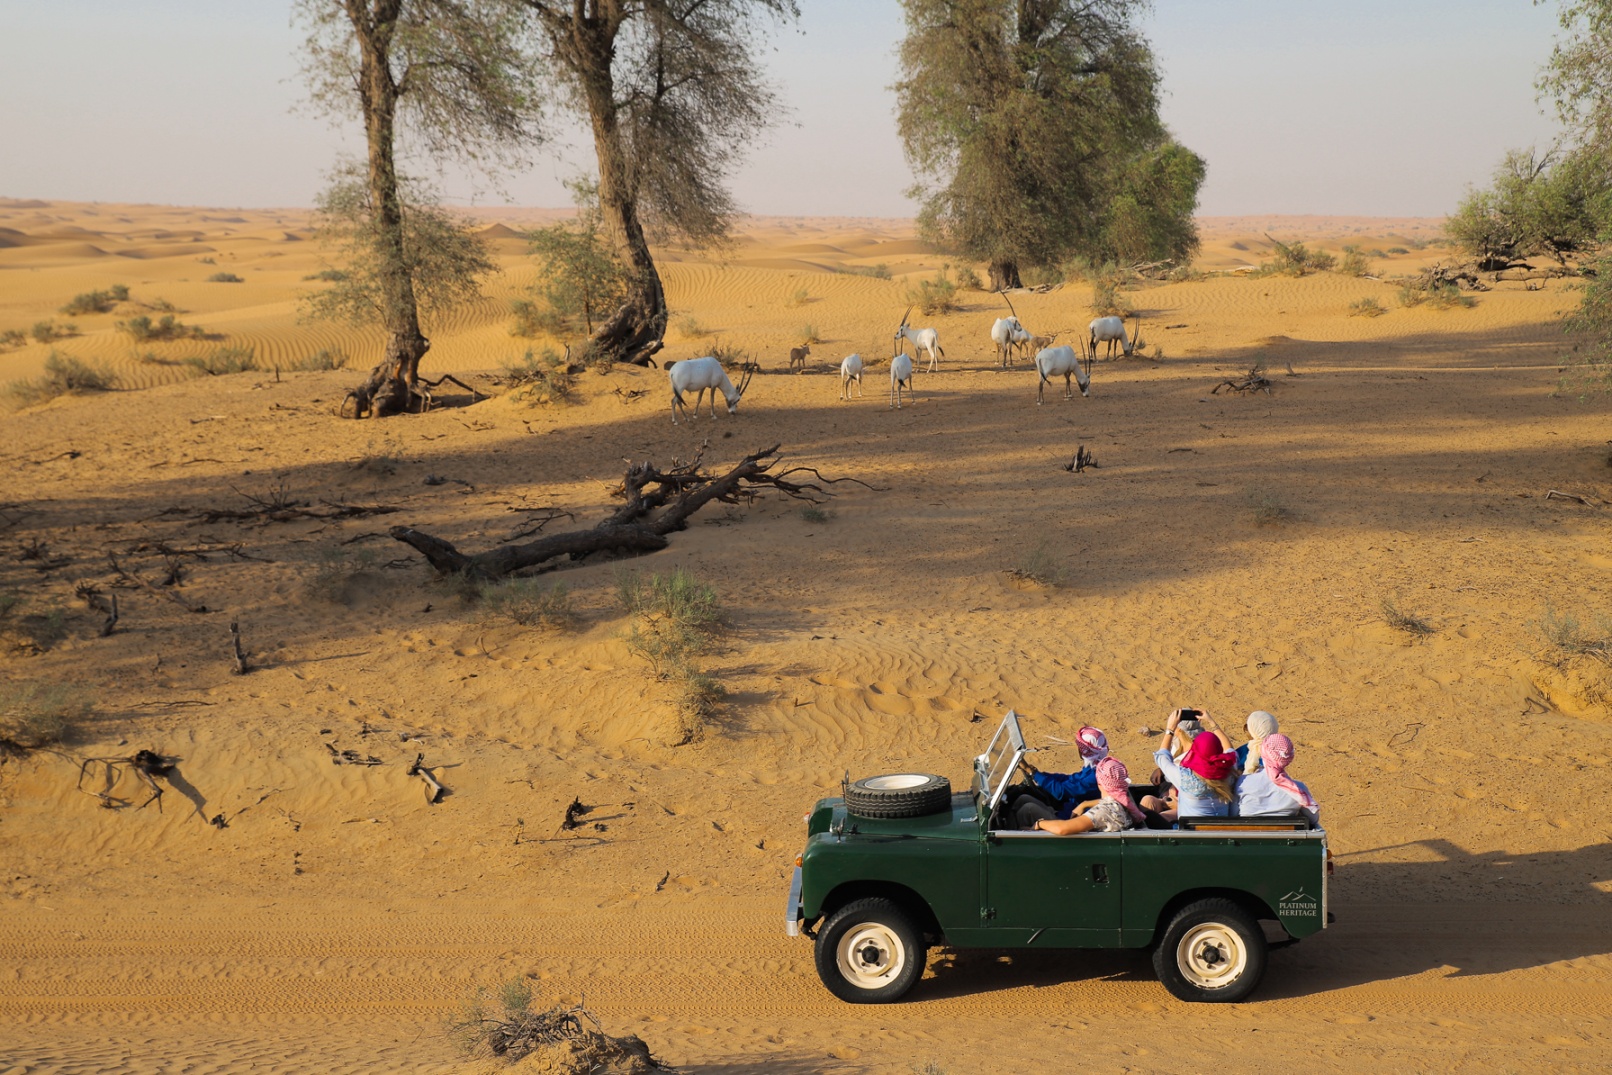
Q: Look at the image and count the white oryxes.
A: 8